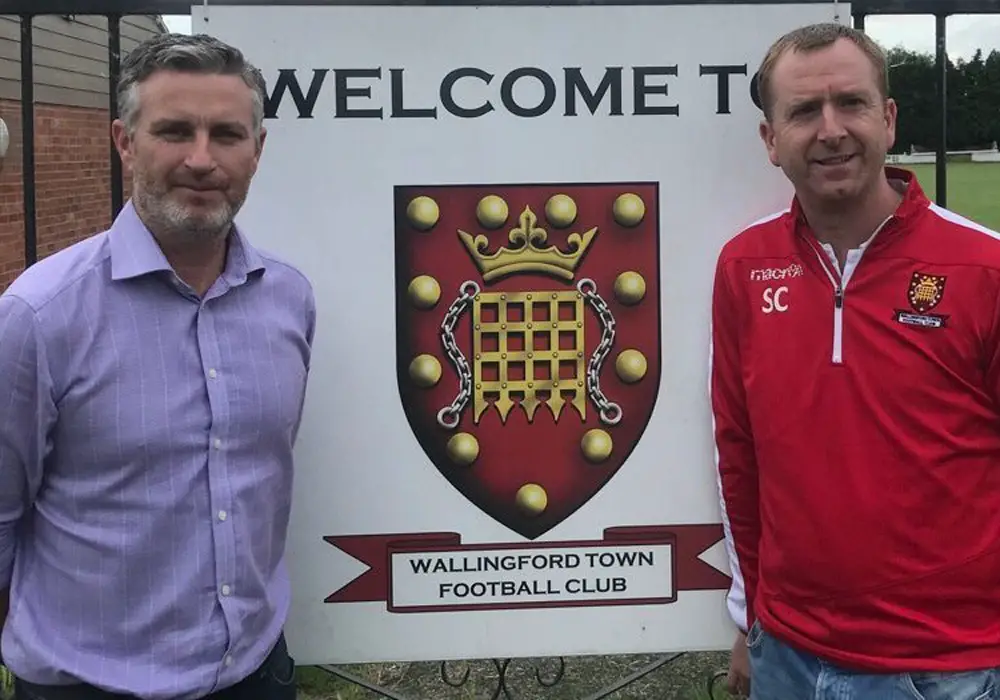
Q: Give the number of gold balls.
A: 11